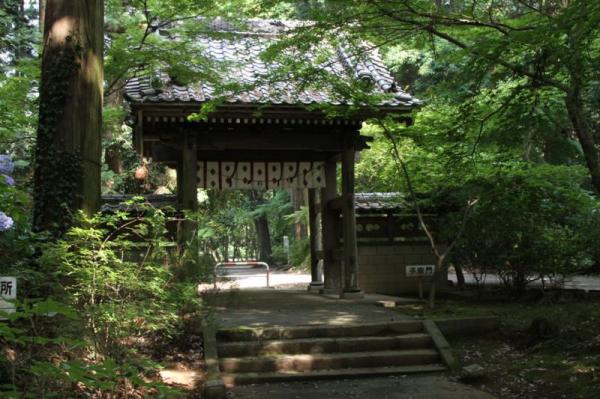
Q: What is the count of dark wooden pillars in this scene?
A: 4